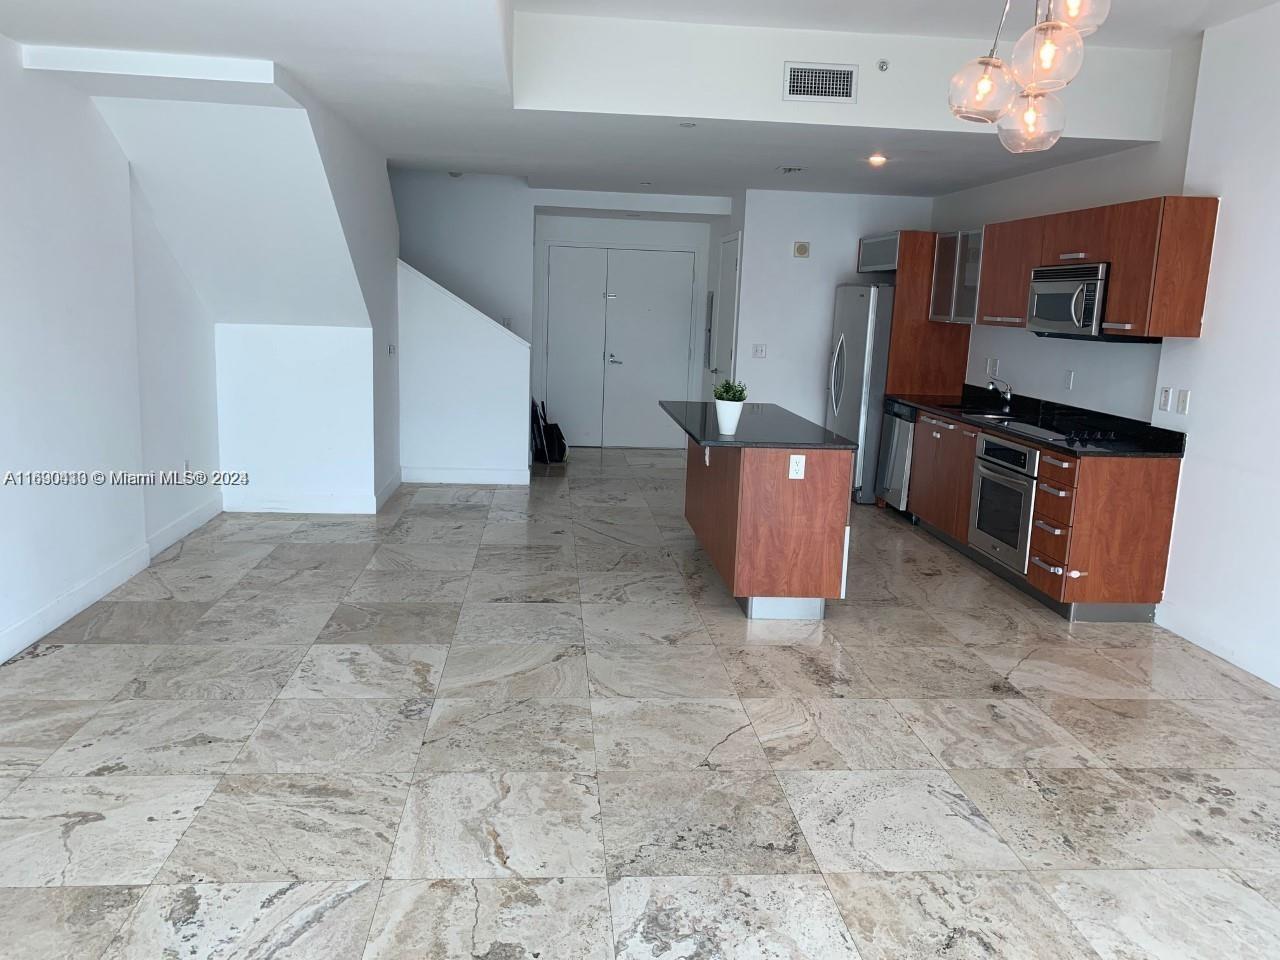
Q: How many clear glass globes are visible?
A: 4